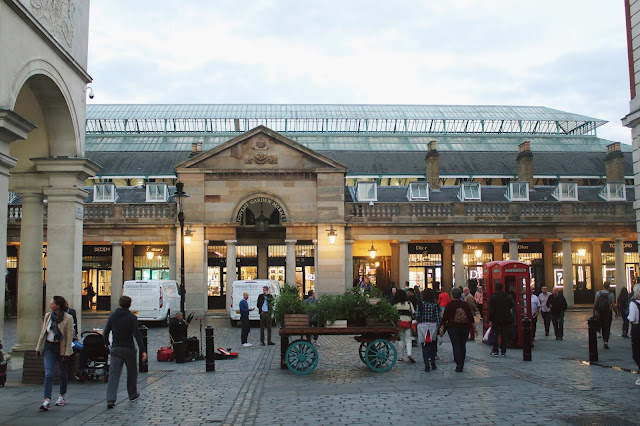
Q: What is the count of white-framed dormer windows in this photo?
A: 8